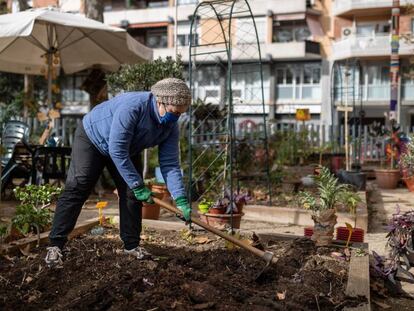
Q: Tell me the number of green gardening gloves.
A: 2